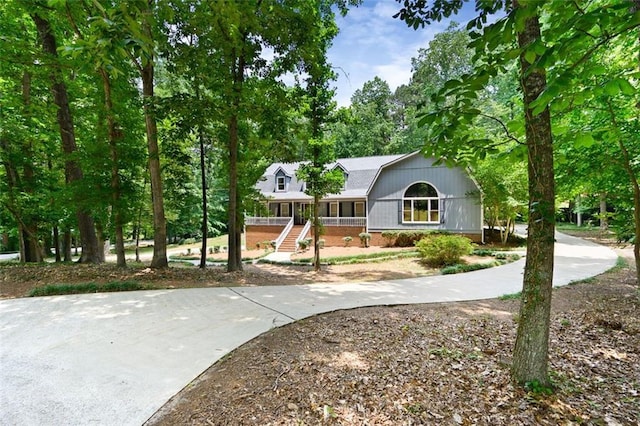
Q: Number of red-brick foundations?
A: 1